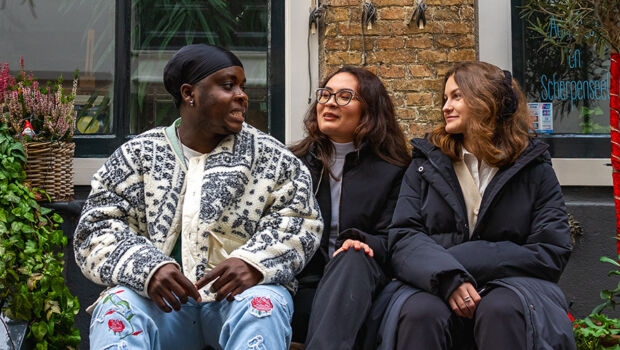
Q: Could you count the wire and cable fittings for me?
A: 3